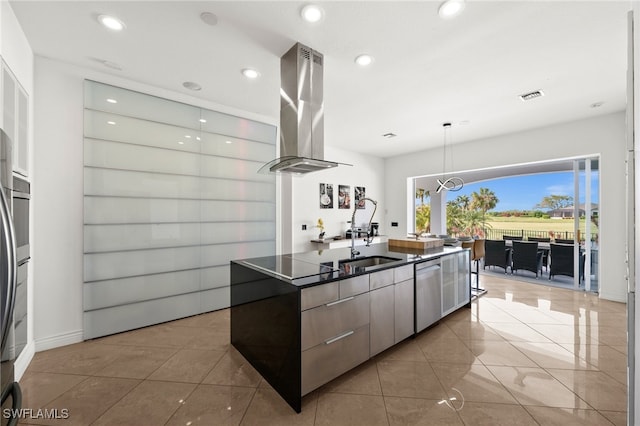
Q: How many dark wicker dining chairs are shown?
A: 6